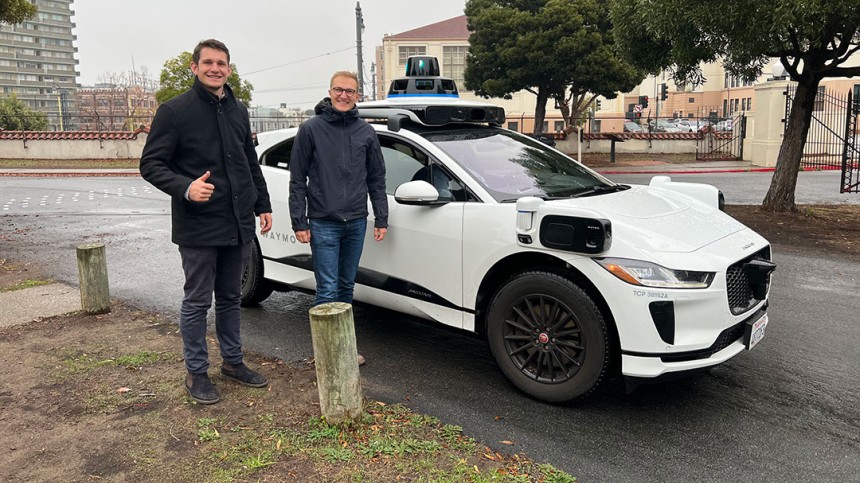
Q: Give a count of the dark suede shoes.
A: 2